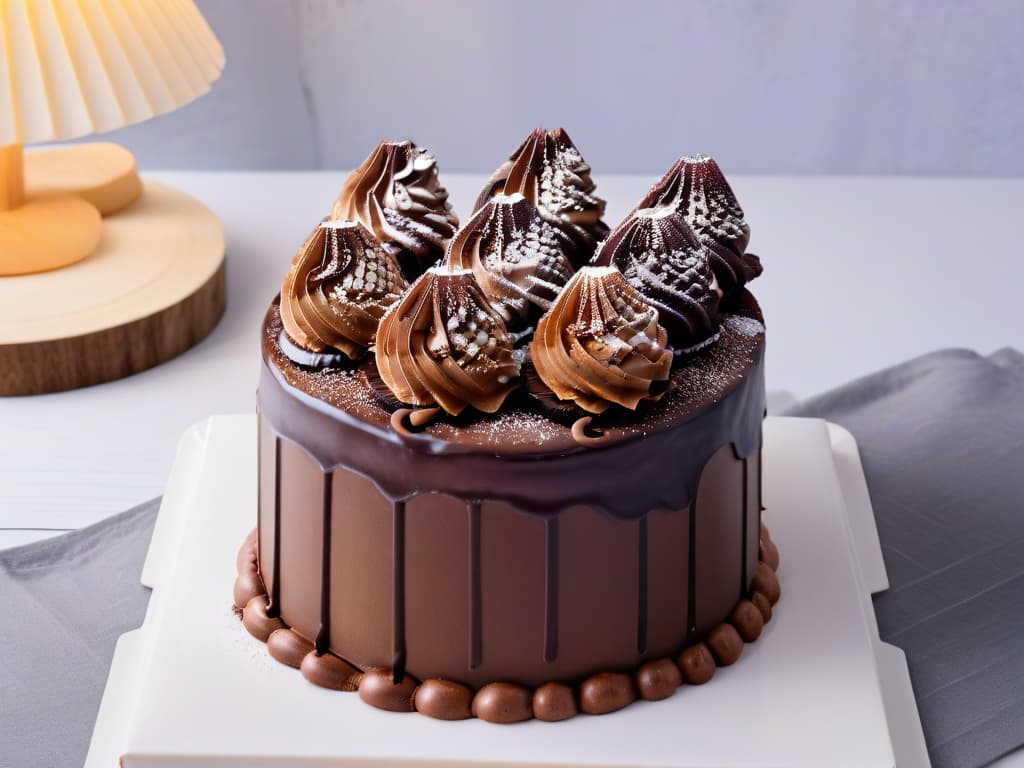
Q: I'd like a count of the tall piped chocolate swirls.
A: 8